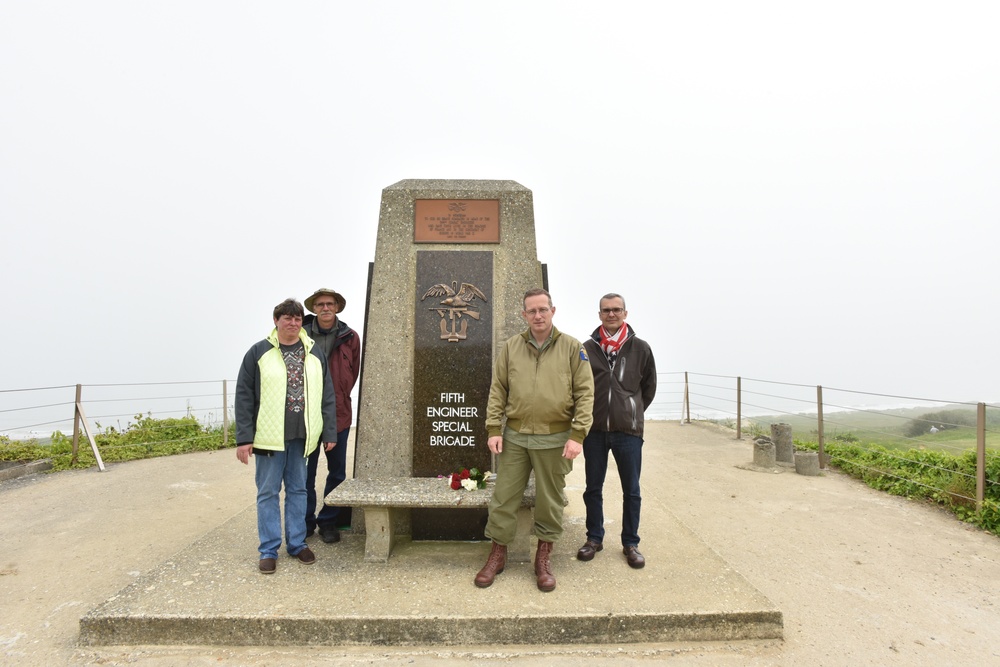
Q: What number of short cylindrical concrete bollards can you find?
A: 3